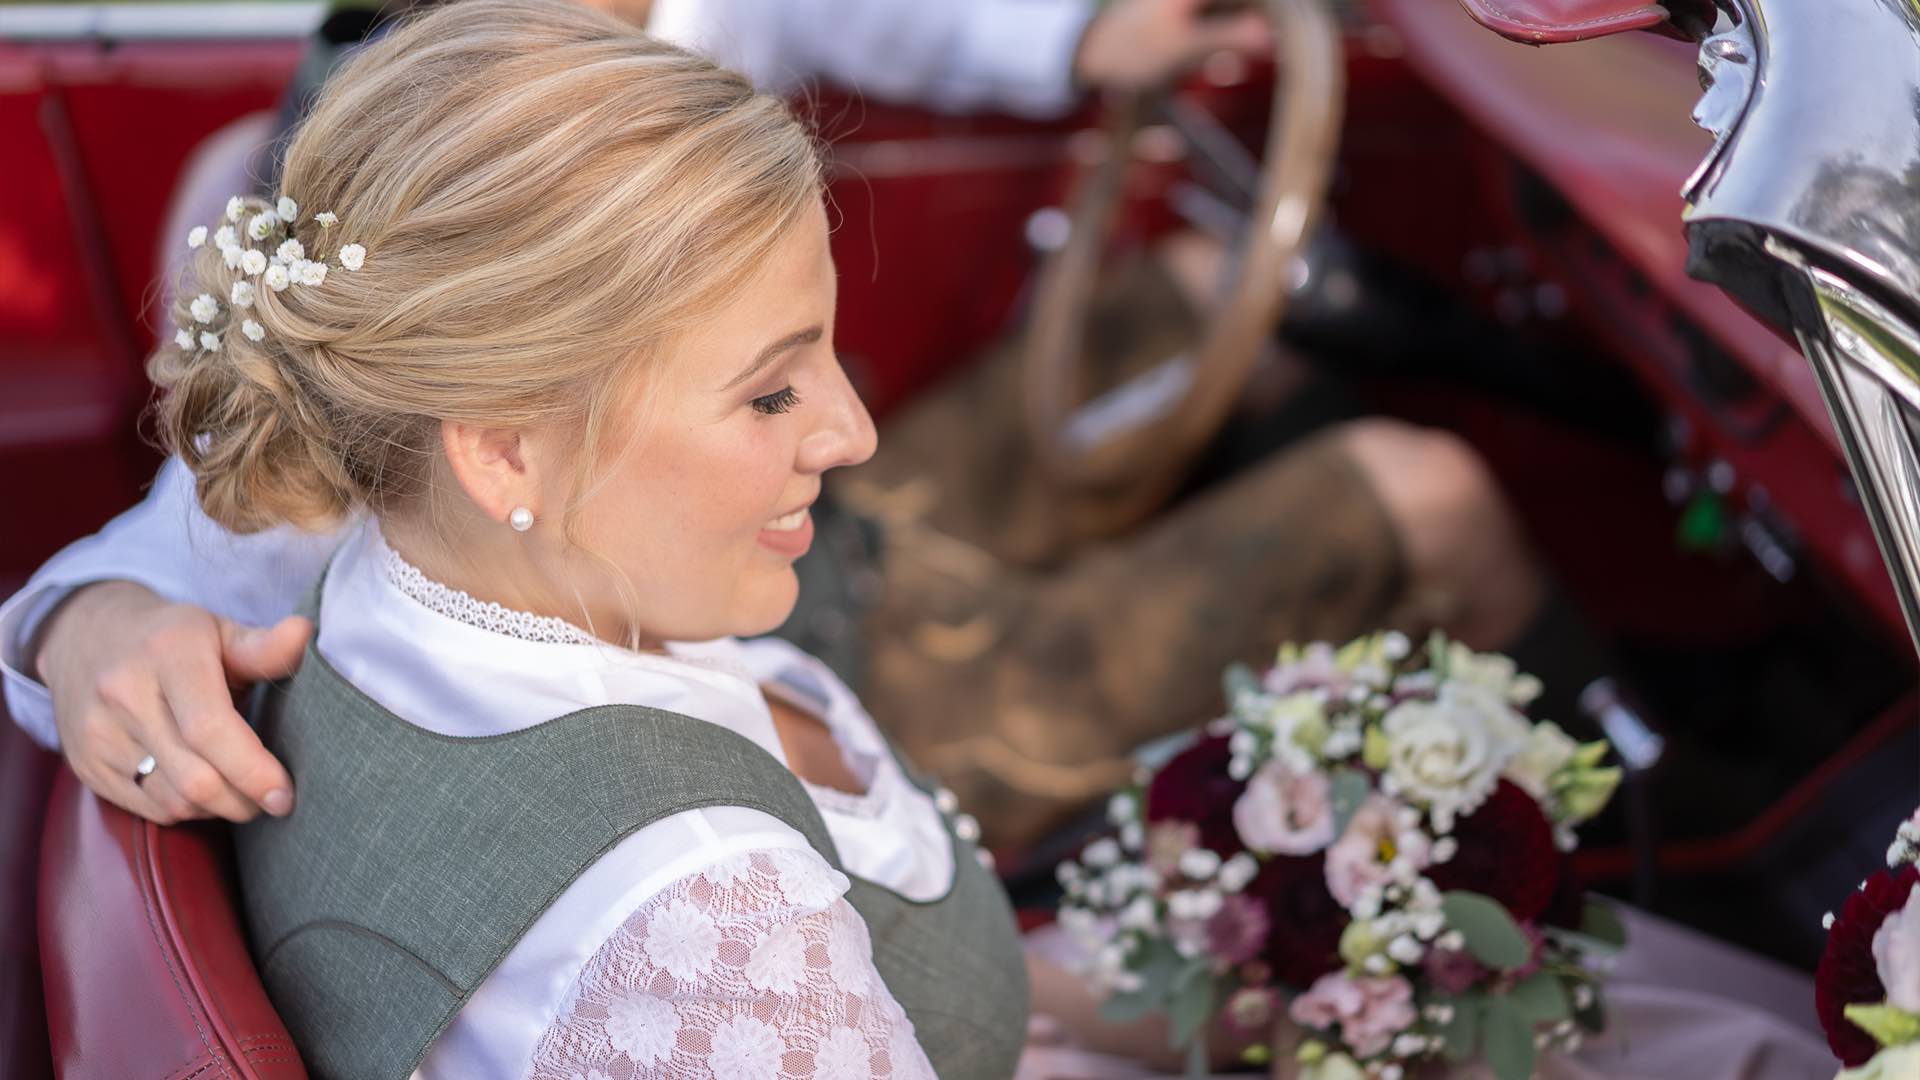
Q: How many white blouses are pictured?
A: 1